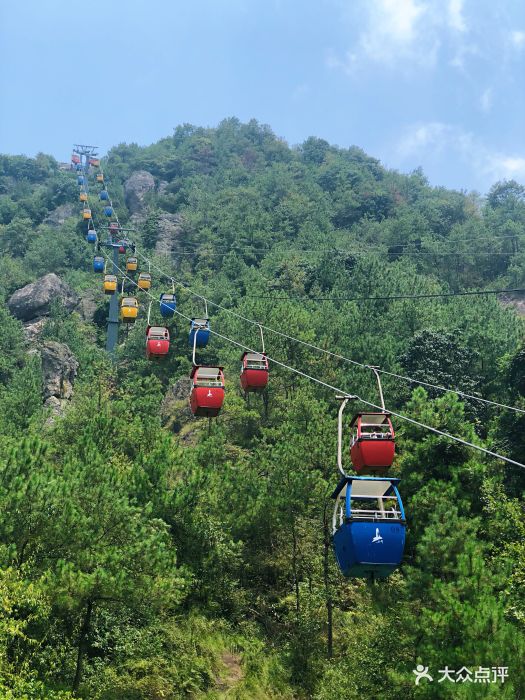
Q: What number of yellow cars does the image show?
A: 7